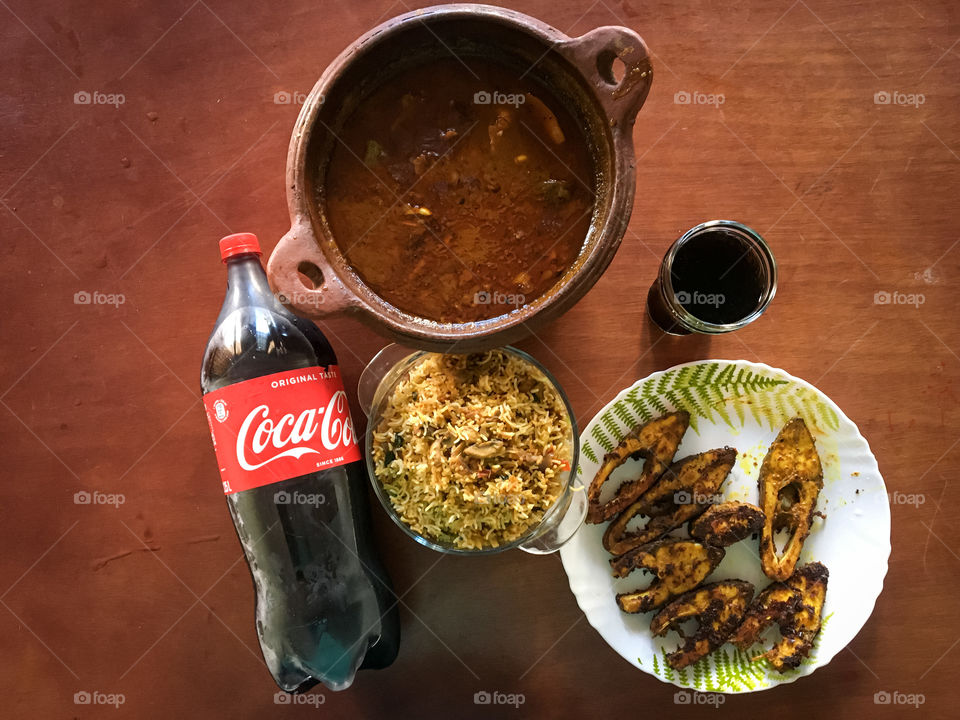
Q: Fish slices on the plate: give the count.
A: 7